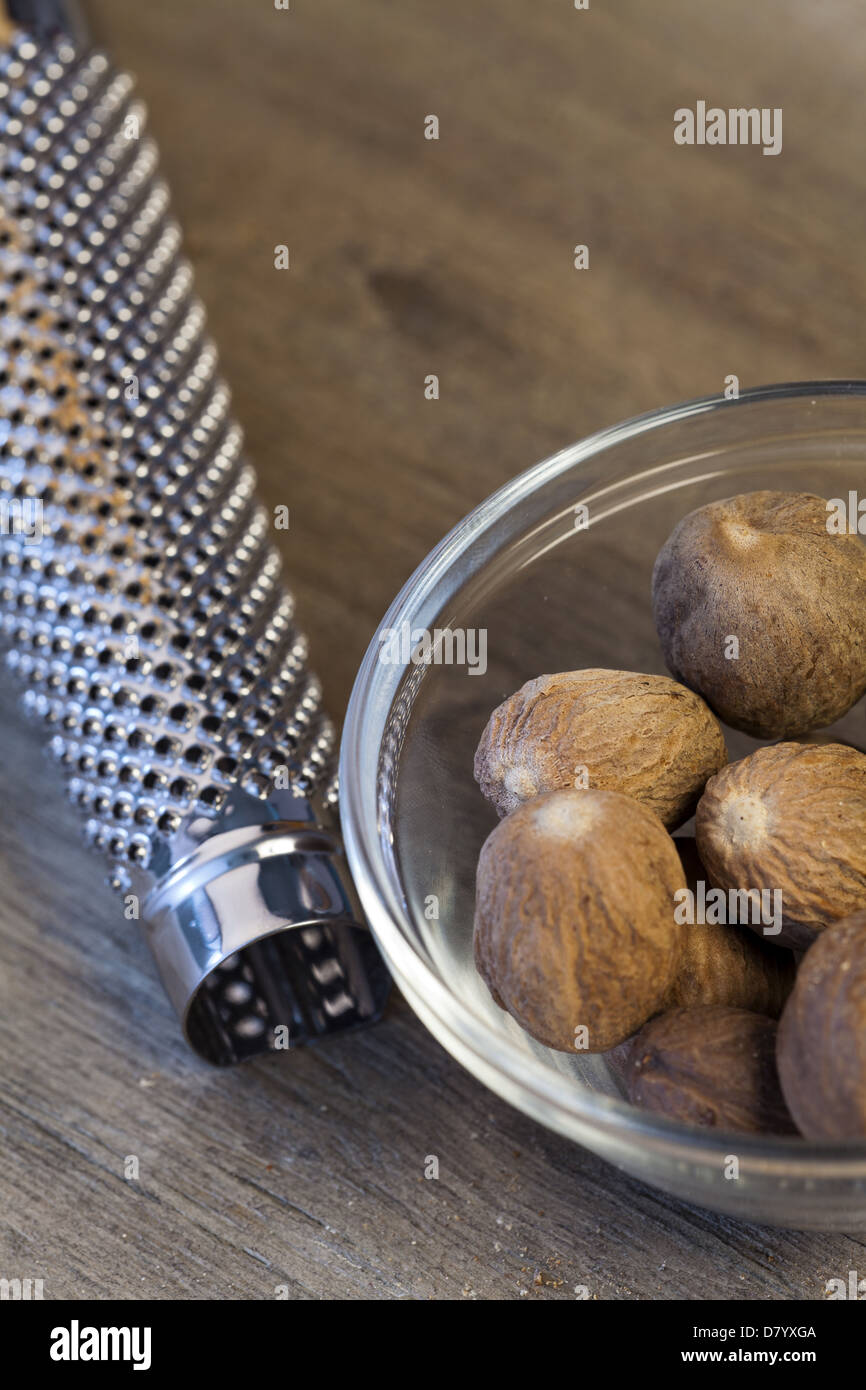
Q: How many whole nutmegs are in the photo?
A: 7